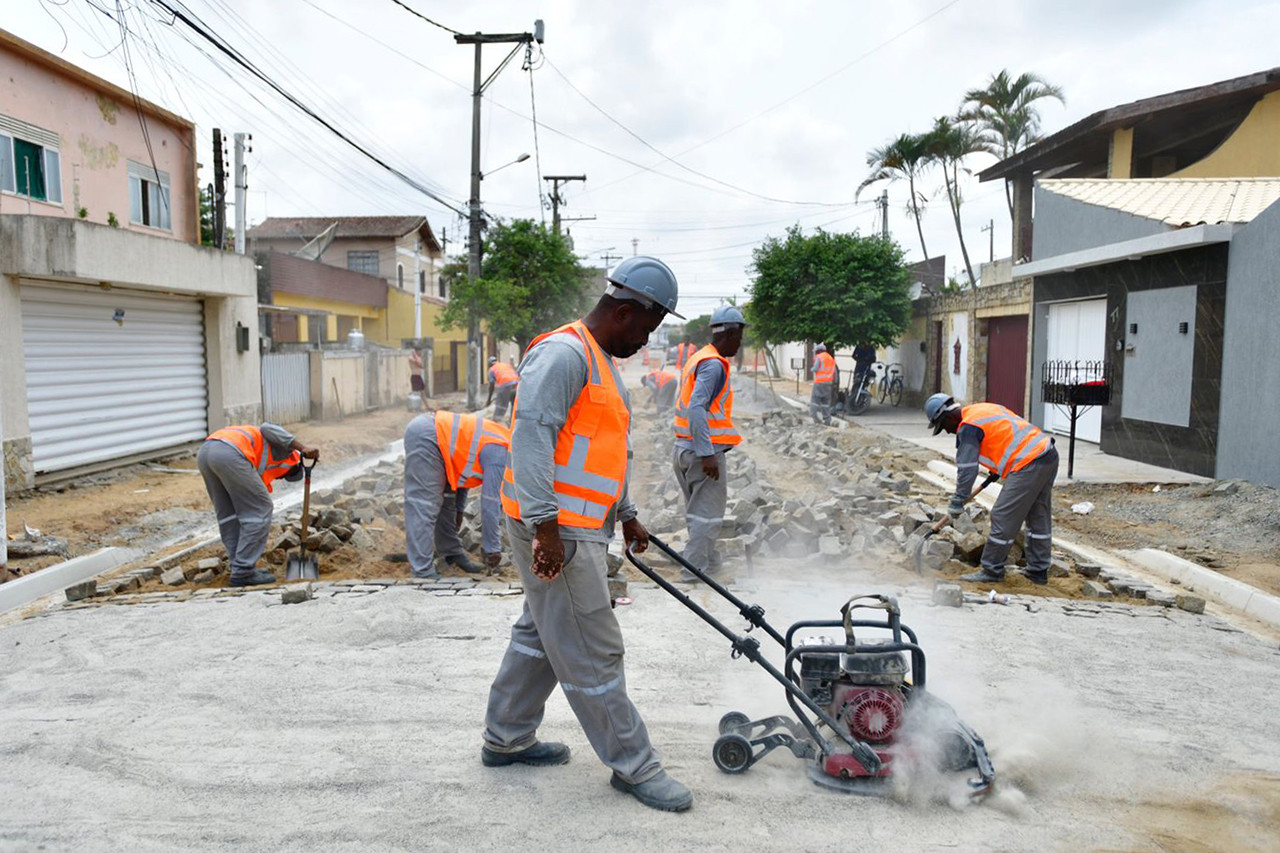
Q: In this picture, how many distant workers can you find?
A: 4